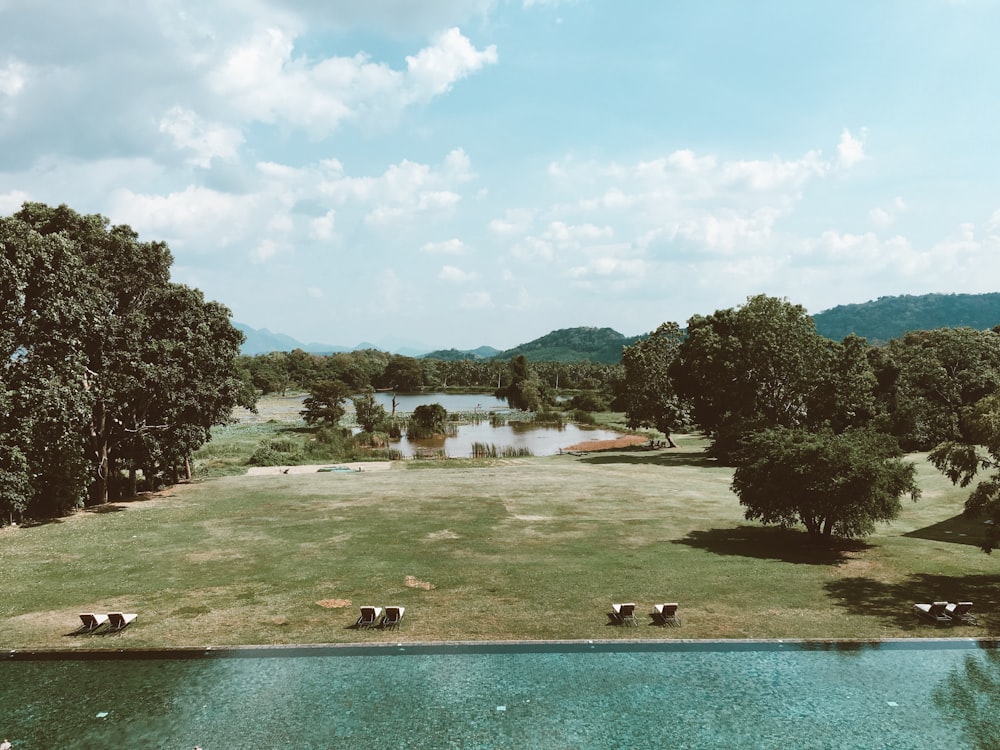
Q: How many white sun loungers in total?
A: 8